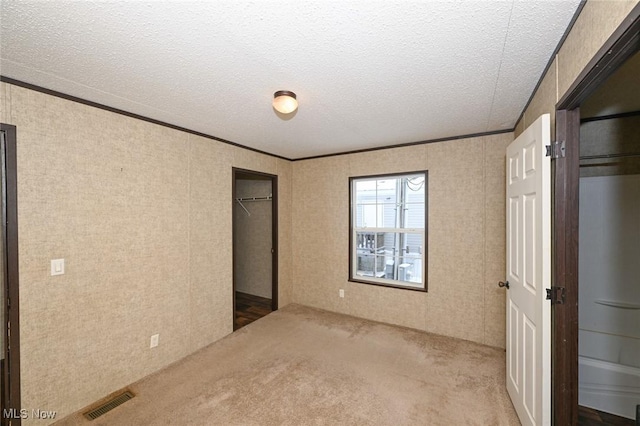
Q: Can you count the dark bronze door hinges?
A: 2